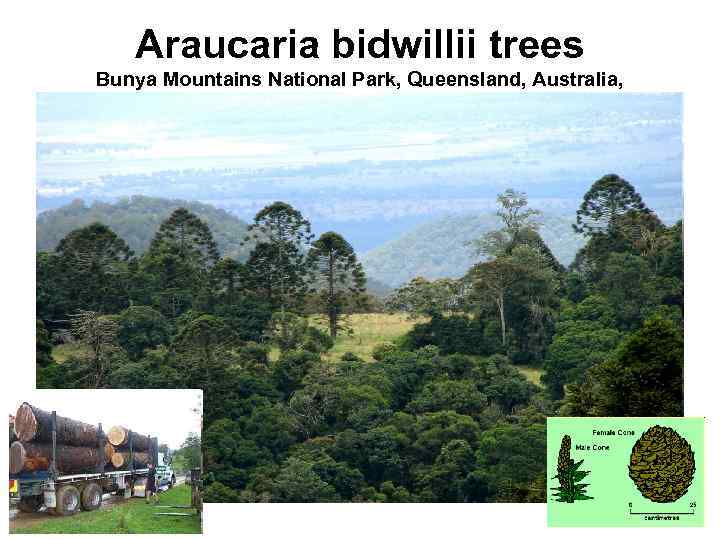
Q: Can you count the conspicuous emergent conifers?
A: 5